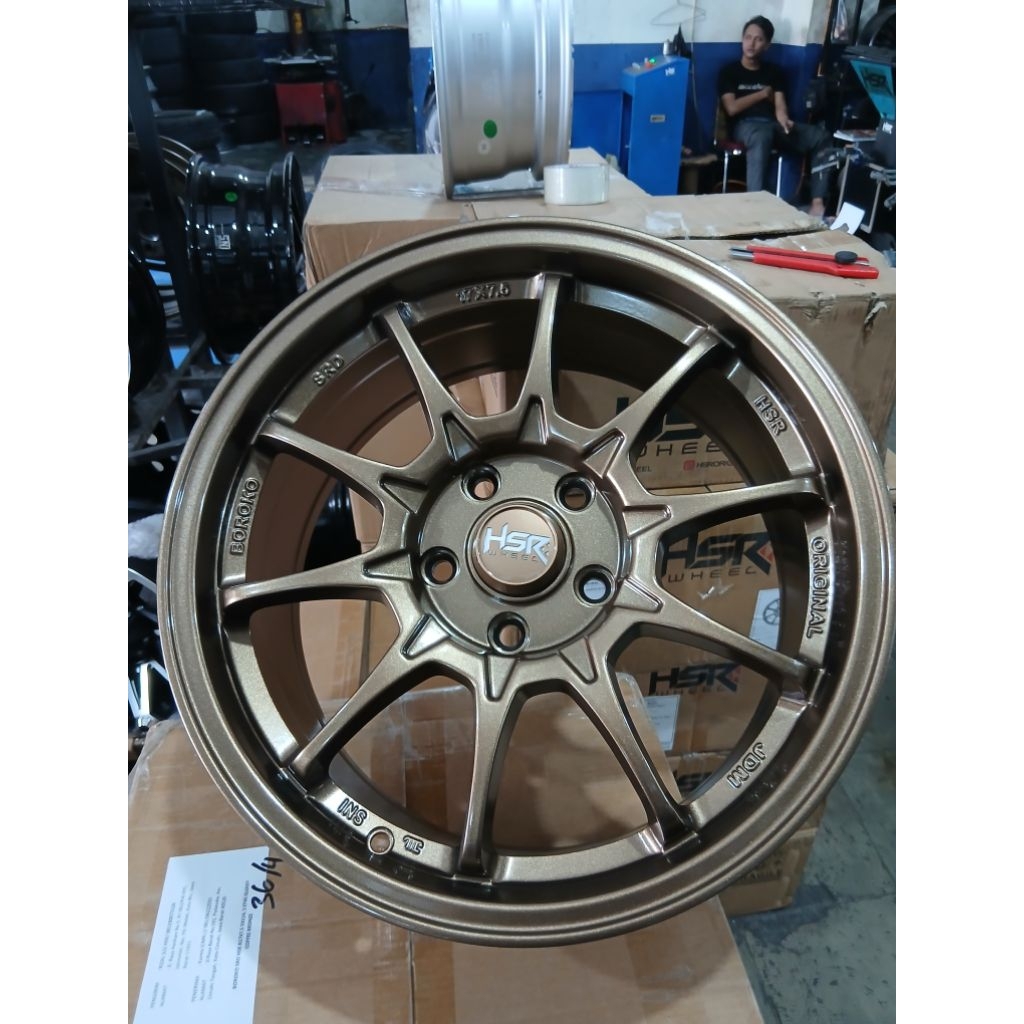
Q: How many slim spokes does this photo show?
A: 10